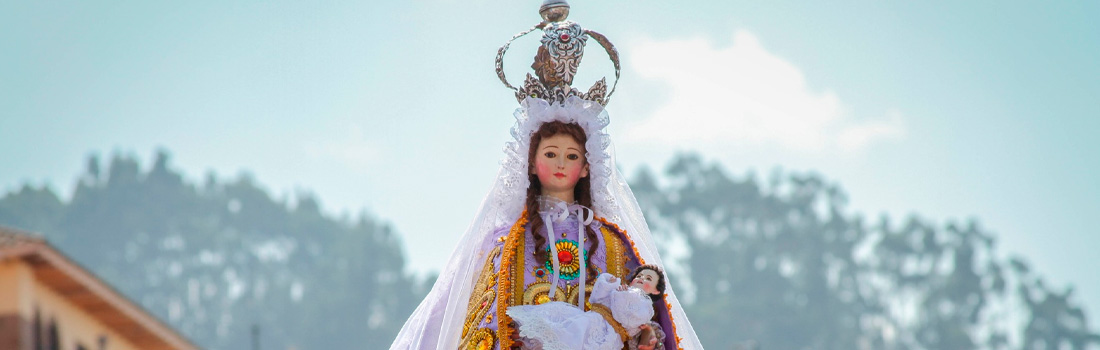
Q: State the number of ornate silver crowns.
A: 1